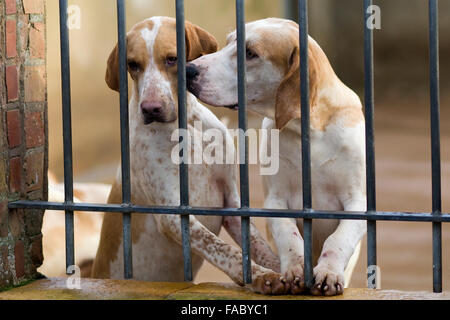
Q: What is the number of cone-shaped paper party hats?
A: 0